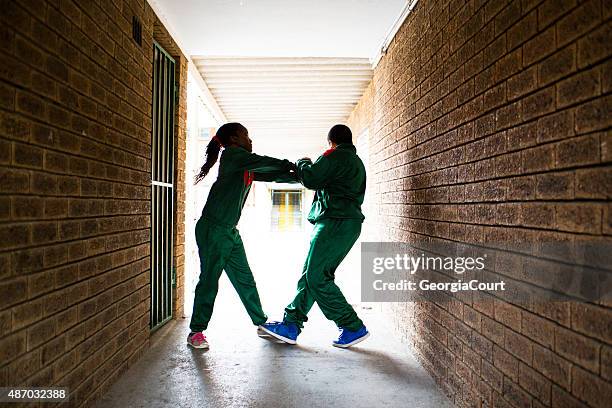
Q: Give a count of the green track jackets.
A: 2